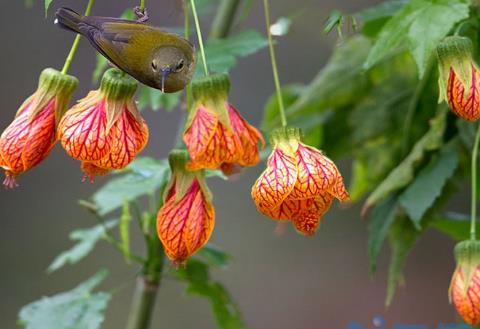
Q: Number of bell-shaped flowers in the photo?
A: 7